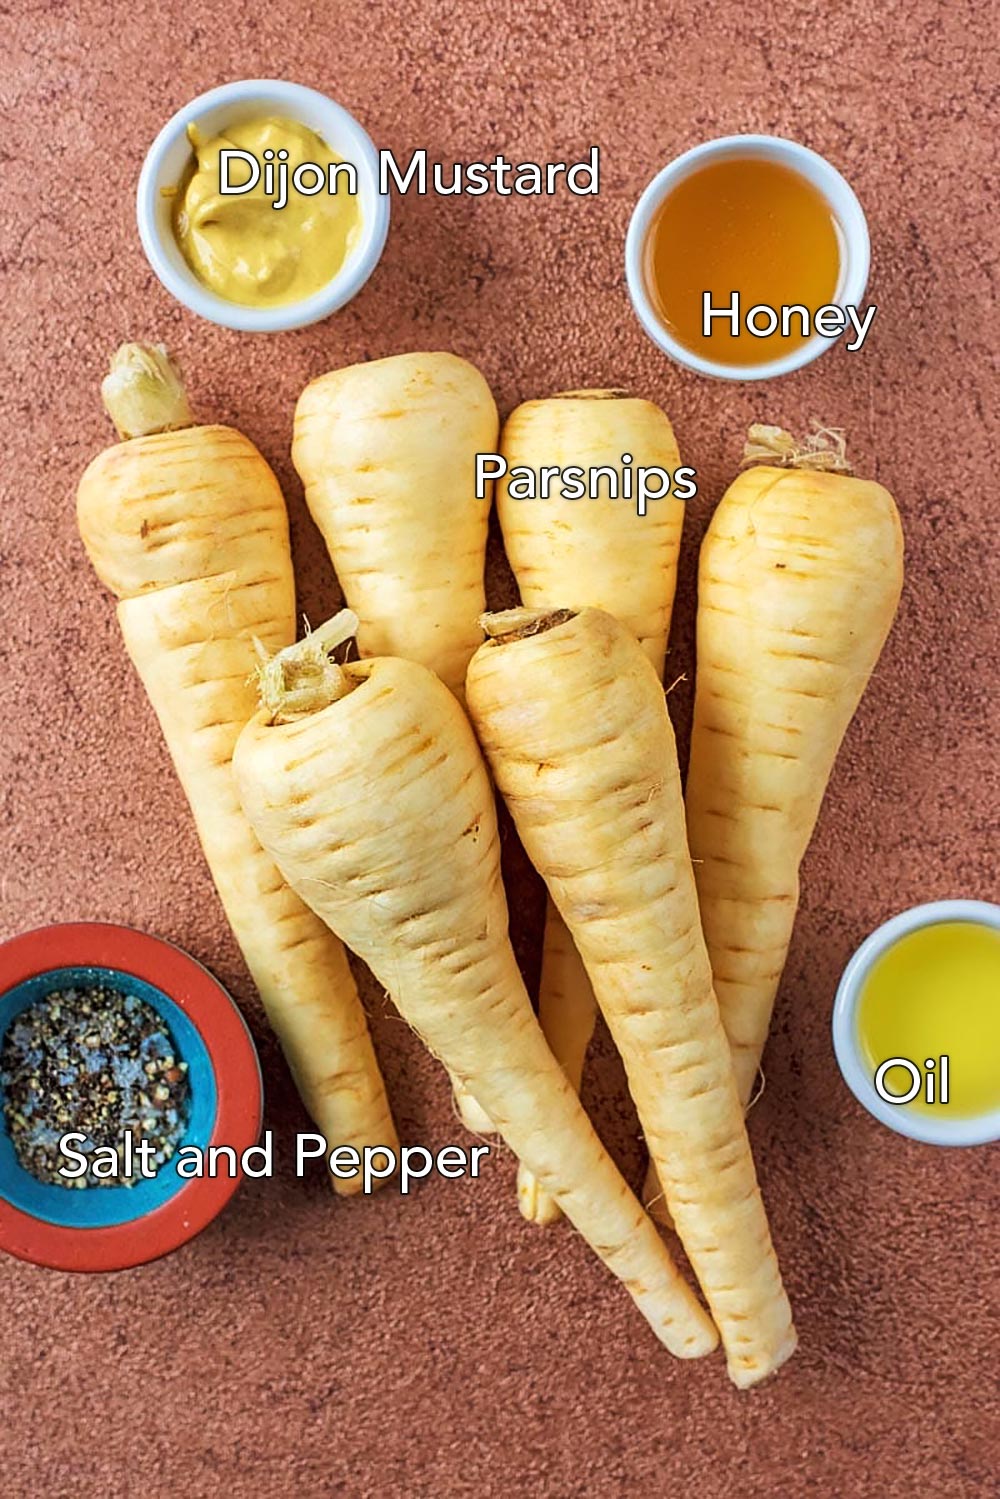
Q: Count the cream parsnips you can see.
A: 6